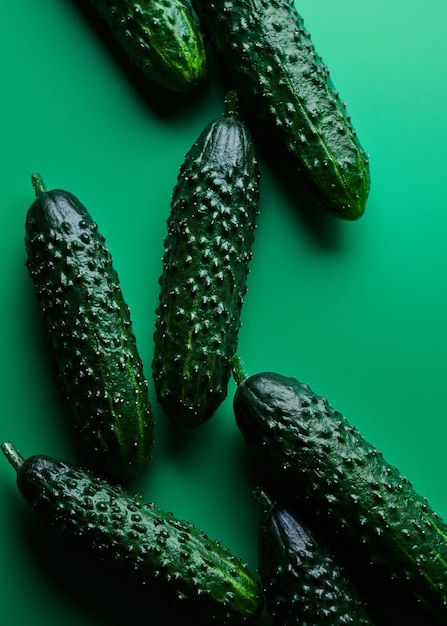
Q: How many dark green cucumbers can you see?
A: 7